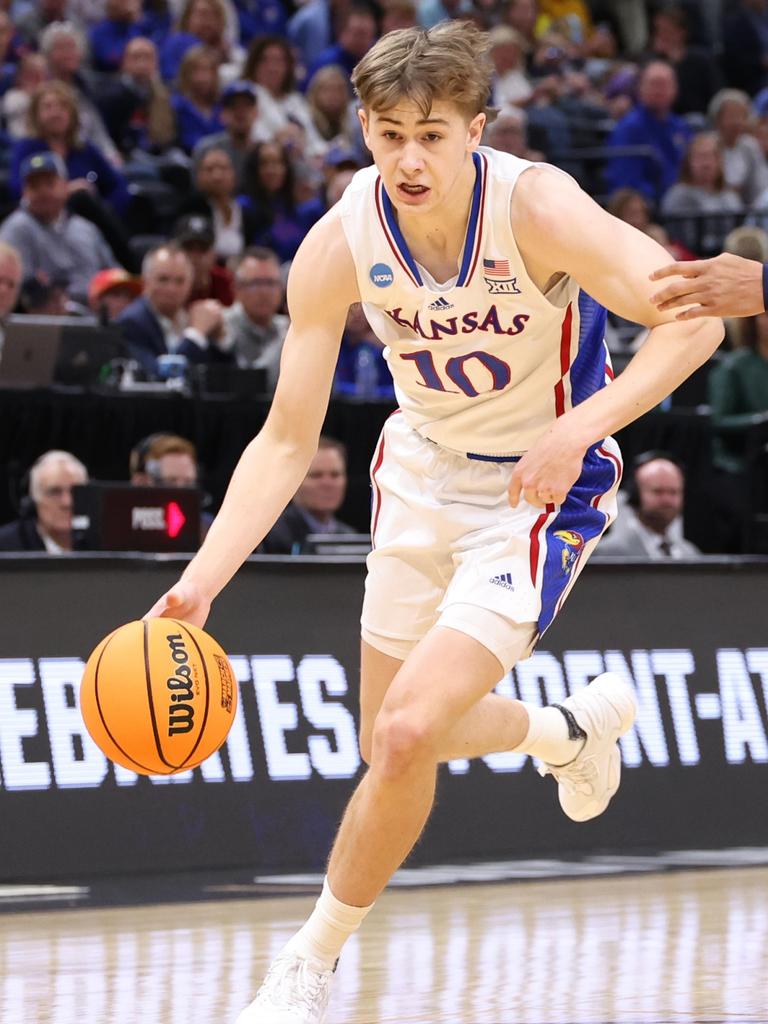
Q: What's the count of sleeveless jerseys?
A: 1